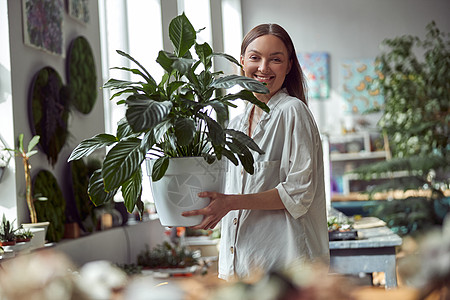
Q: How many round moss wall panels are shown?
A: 4